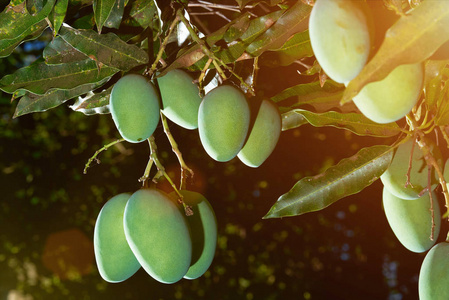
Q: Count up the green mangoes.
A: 12